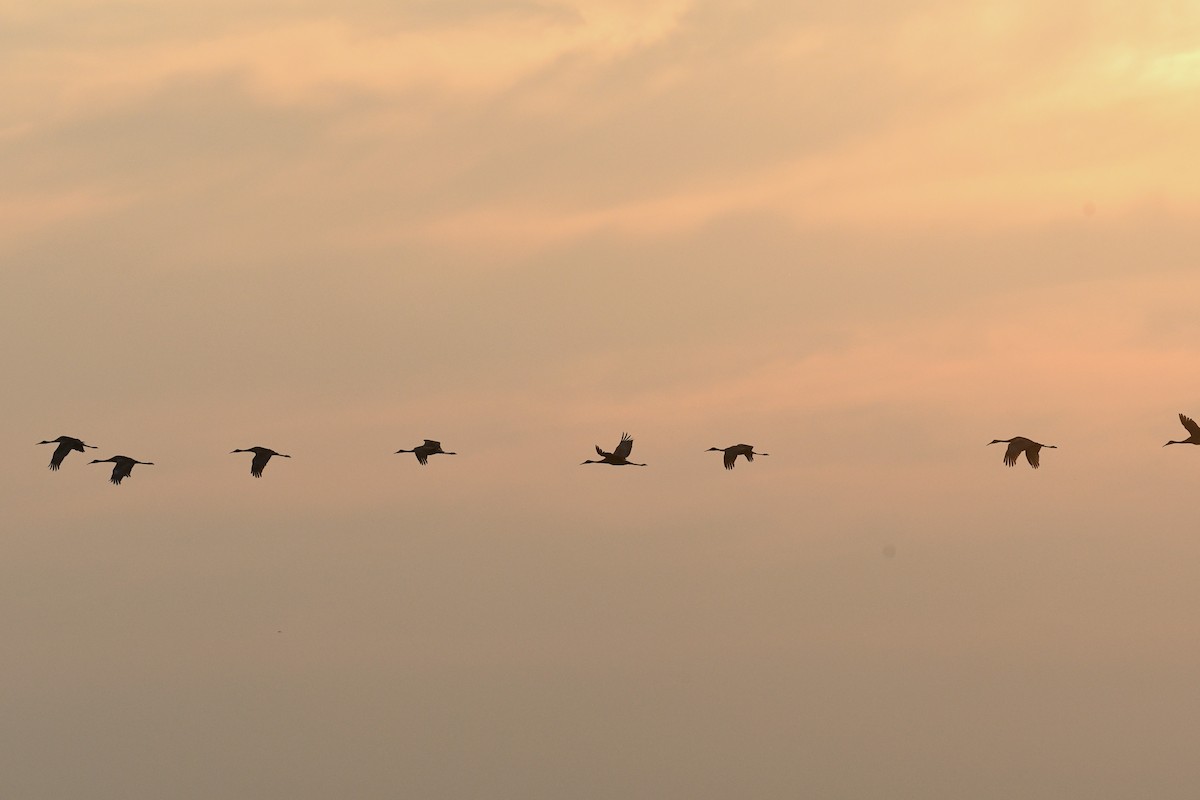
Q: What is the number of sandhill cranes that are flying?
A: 8